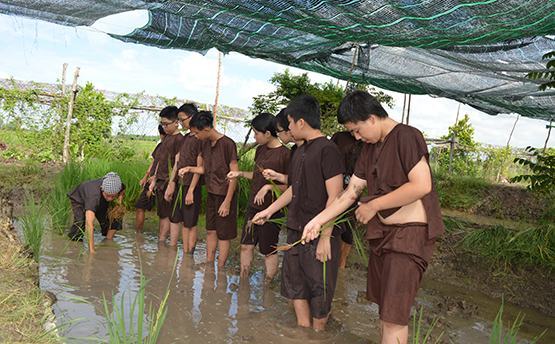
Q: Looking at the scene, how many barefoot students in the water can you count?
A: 9